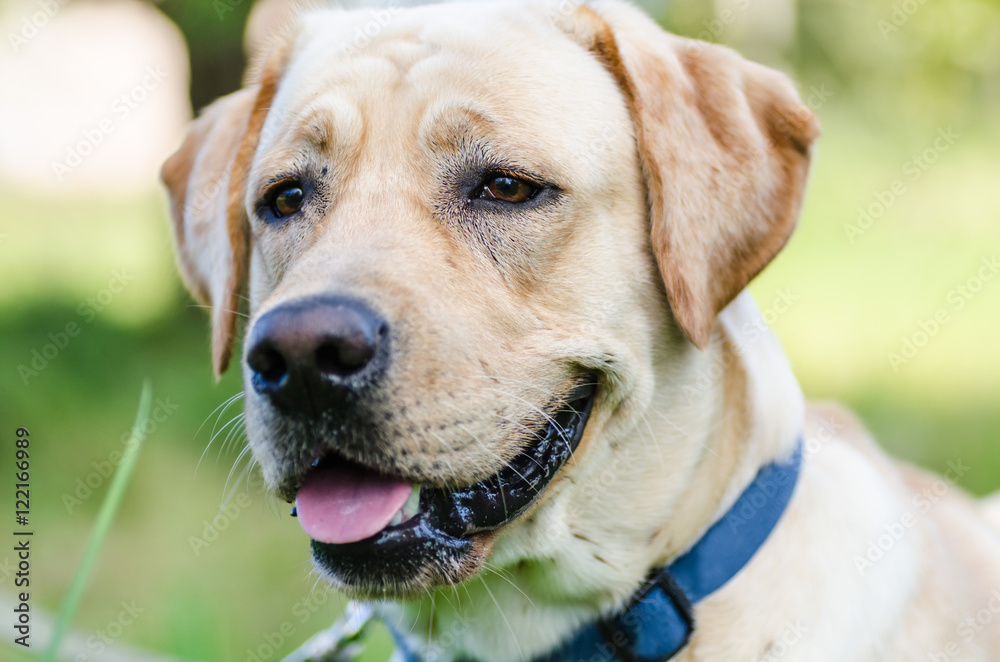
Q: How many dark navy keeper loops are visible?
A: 1